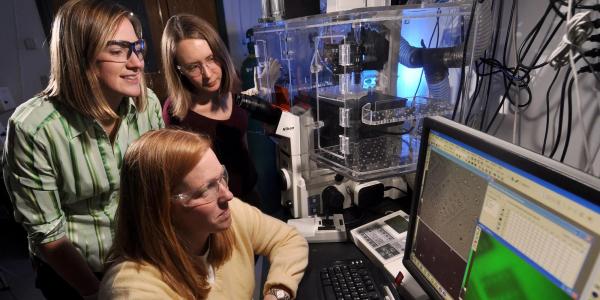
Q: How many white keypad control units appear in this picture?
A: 1